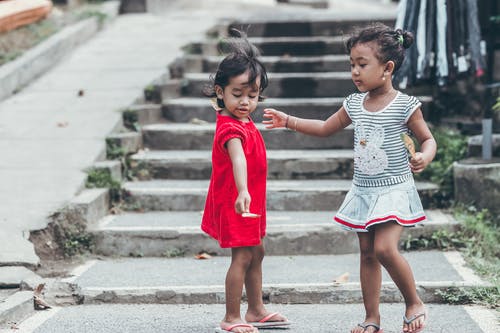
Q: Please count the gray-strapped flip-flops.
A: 2